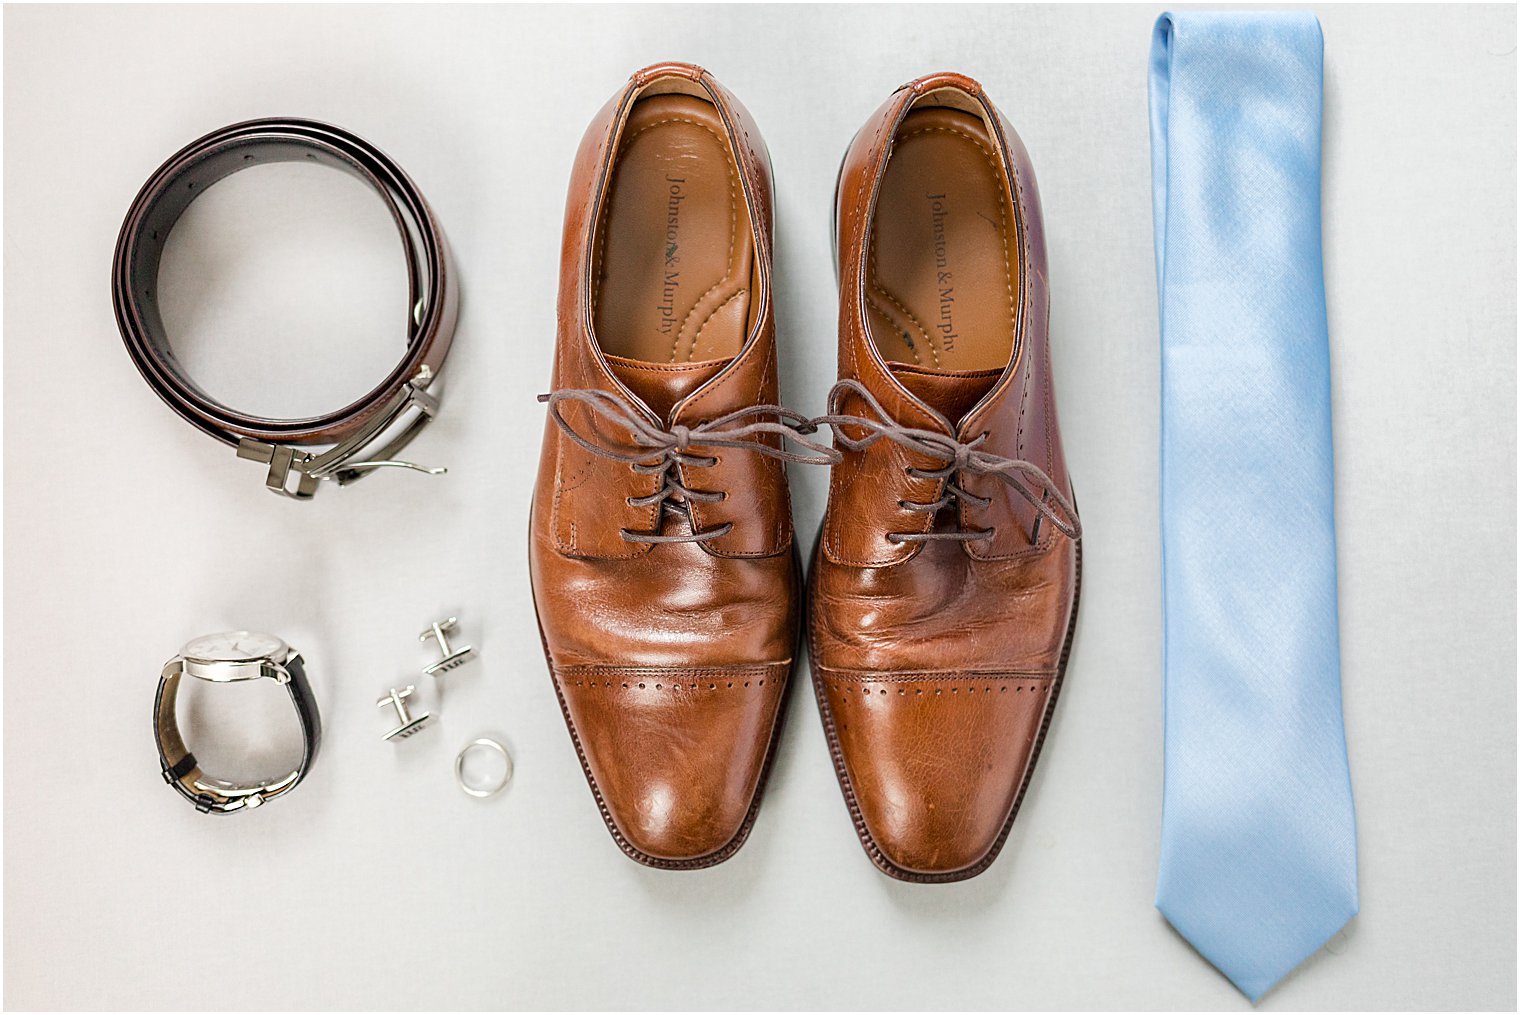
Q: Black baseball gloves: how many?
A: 0